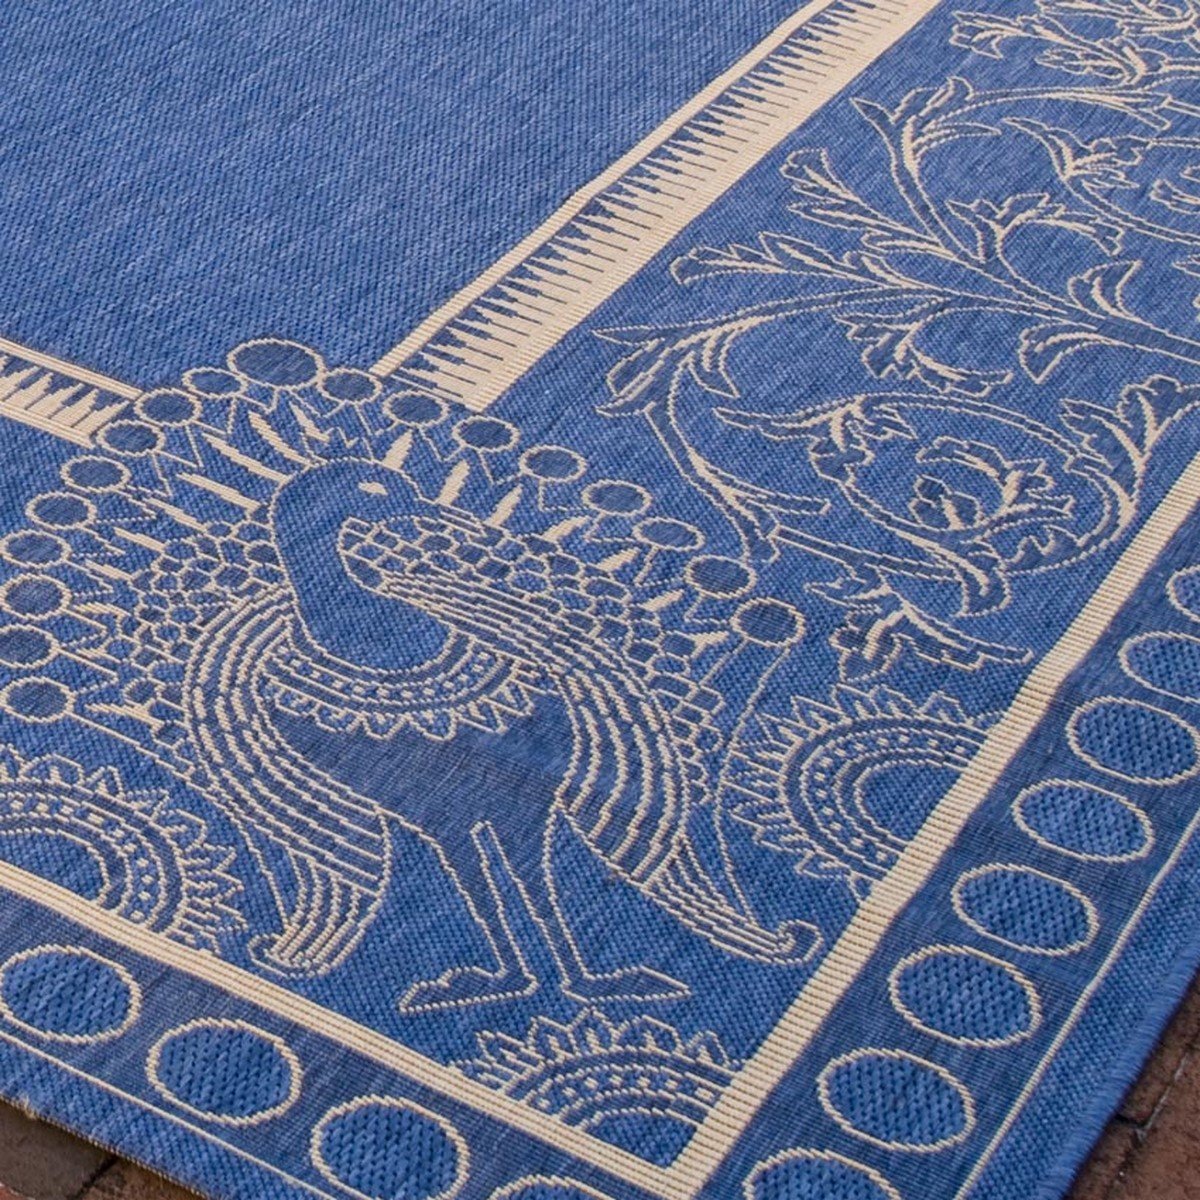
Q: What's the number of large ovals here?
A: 12